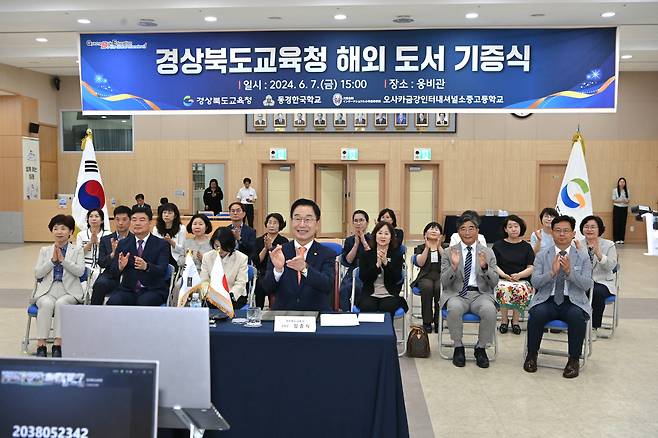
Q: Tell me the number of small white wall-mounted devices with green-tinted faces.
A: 3